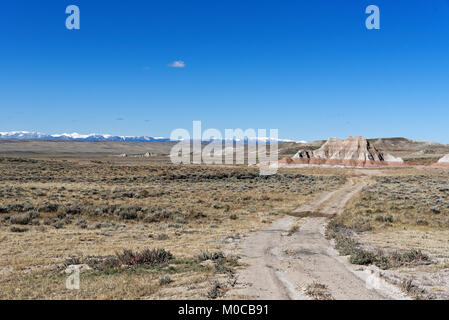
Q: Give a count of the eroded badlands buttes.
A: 1